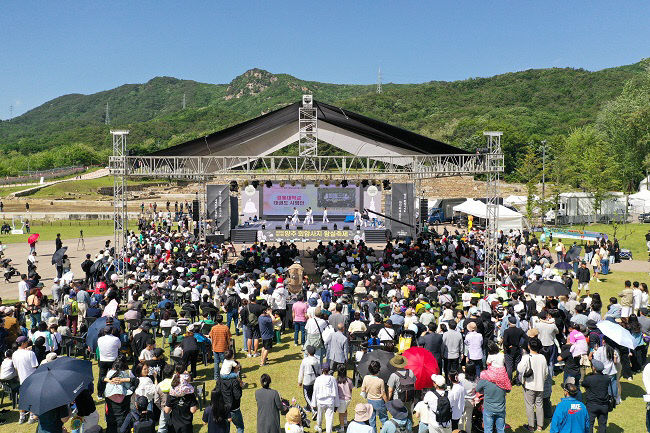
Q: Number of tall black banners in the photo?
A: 2